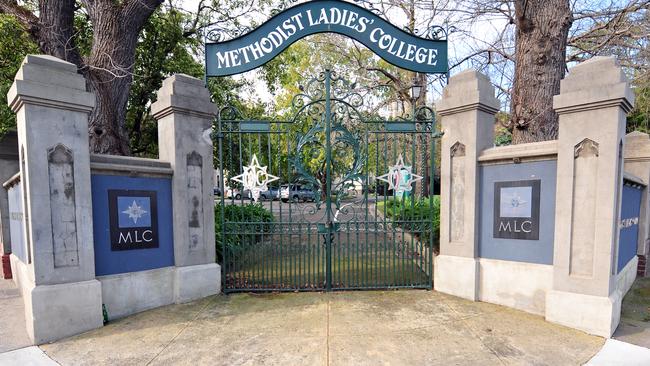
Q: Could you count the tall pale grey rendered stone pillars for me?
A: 4